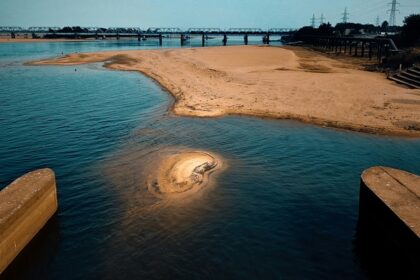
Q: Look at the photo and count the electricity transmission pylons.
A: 5